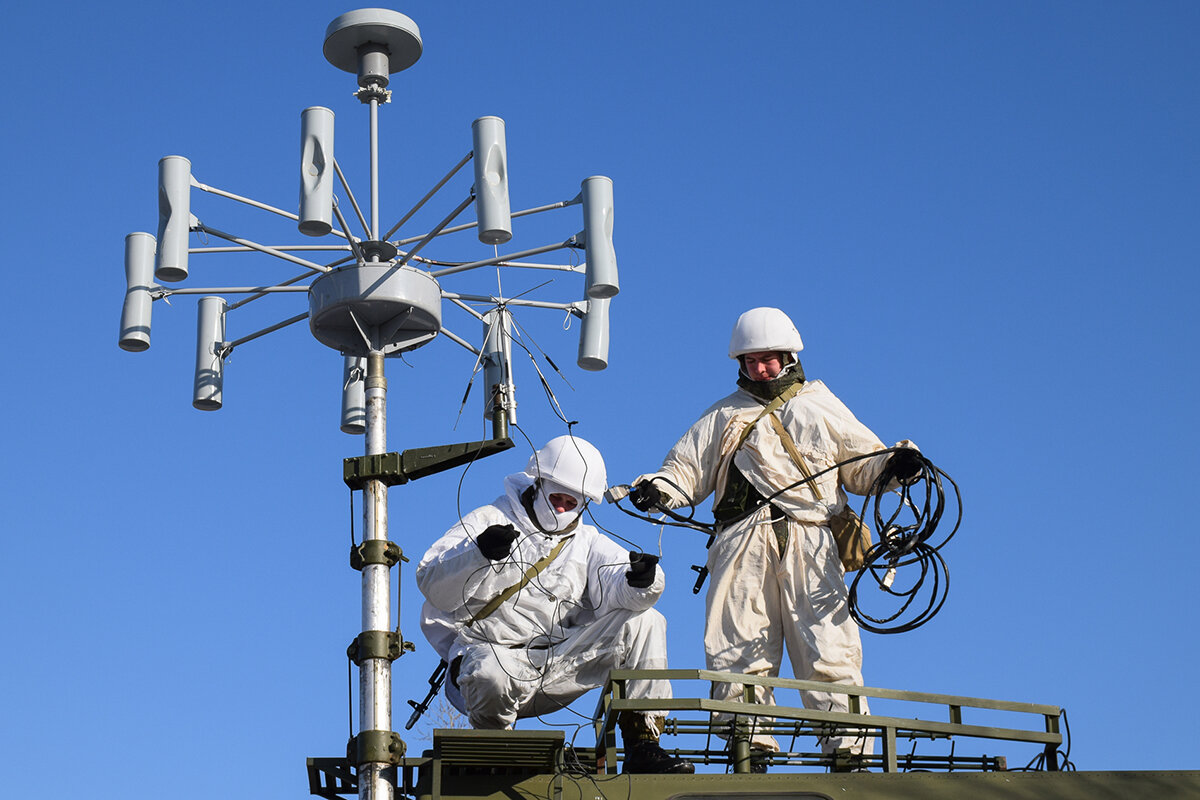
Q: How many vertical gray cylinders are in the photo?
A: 9